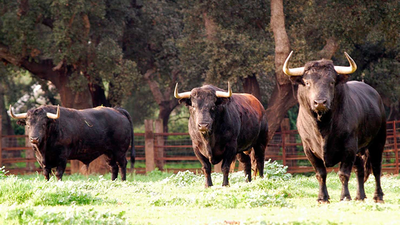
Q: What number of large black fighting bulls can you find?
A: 3